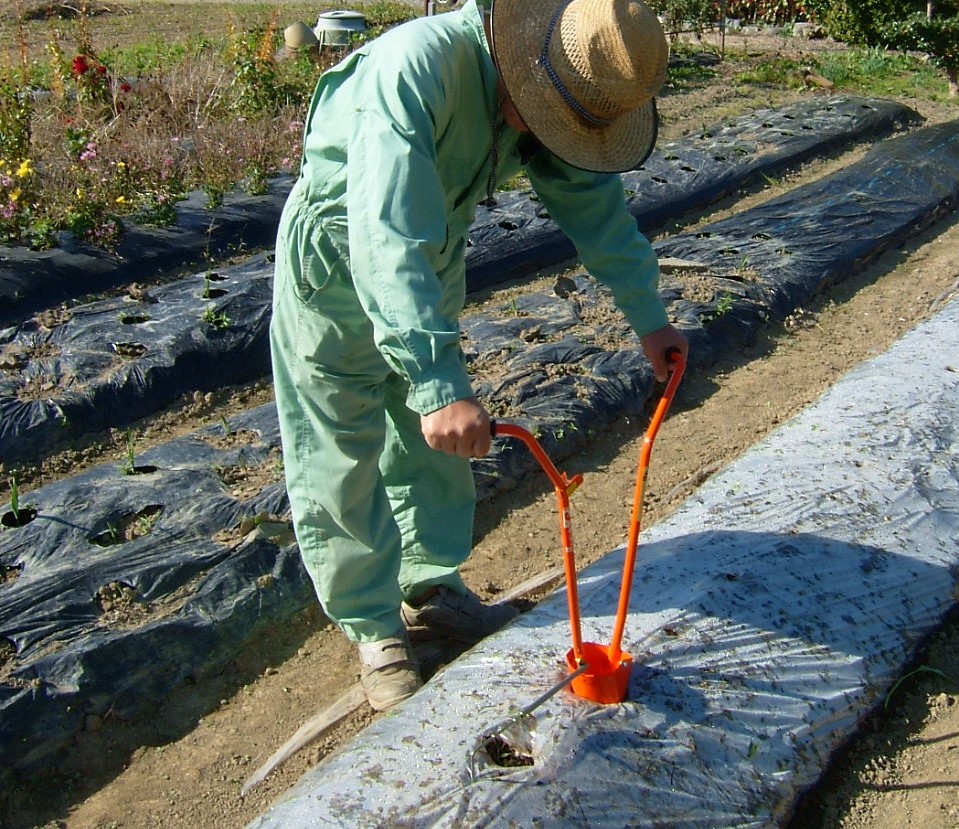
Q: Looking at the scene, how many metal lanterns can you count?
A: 0